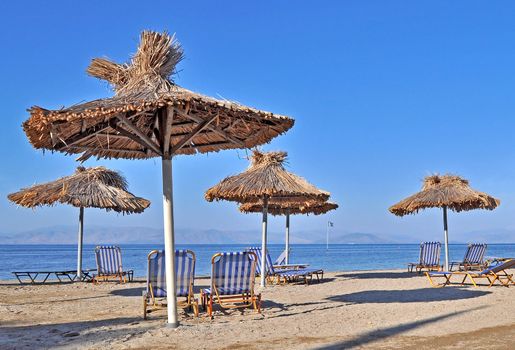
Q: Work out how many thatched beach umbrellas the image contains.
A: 5